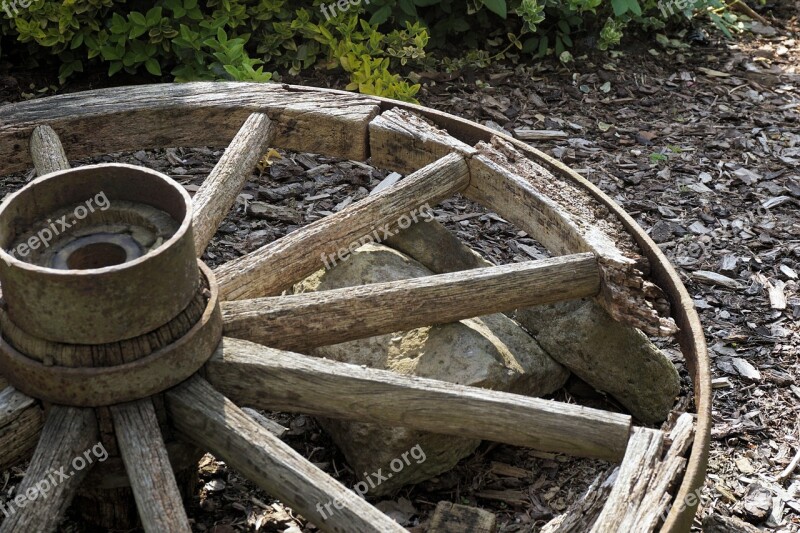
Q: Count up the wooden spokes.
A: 9